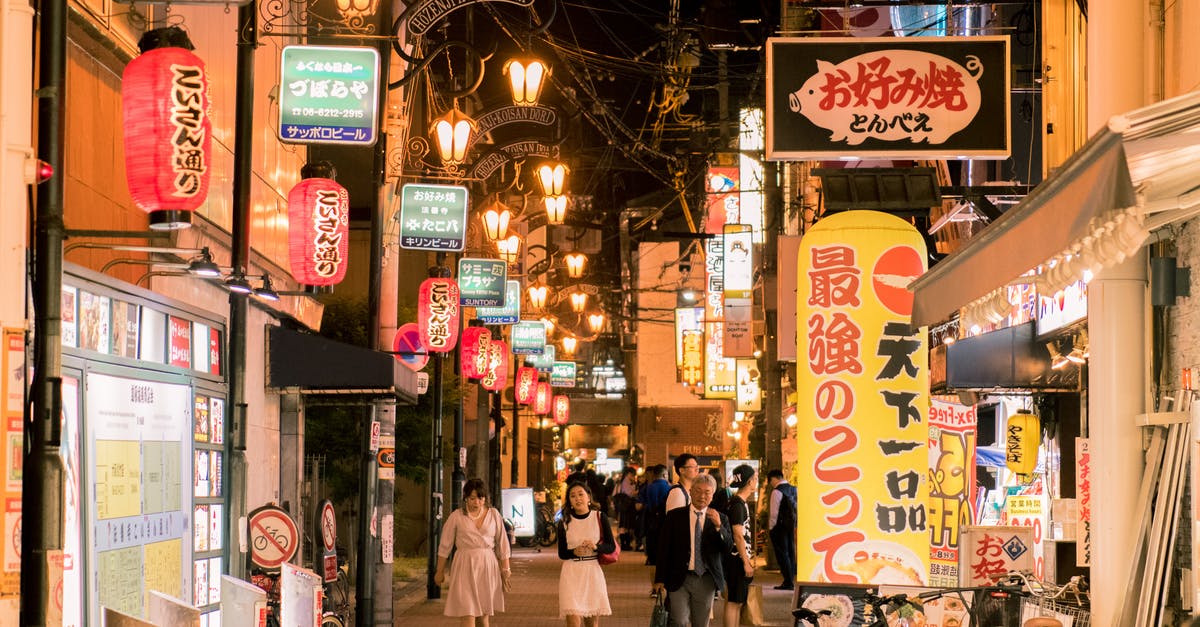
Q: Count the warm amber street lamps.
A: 13